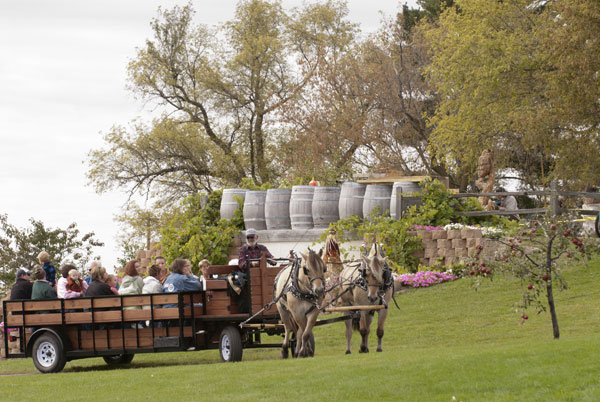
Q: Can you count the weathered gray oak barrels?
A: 8